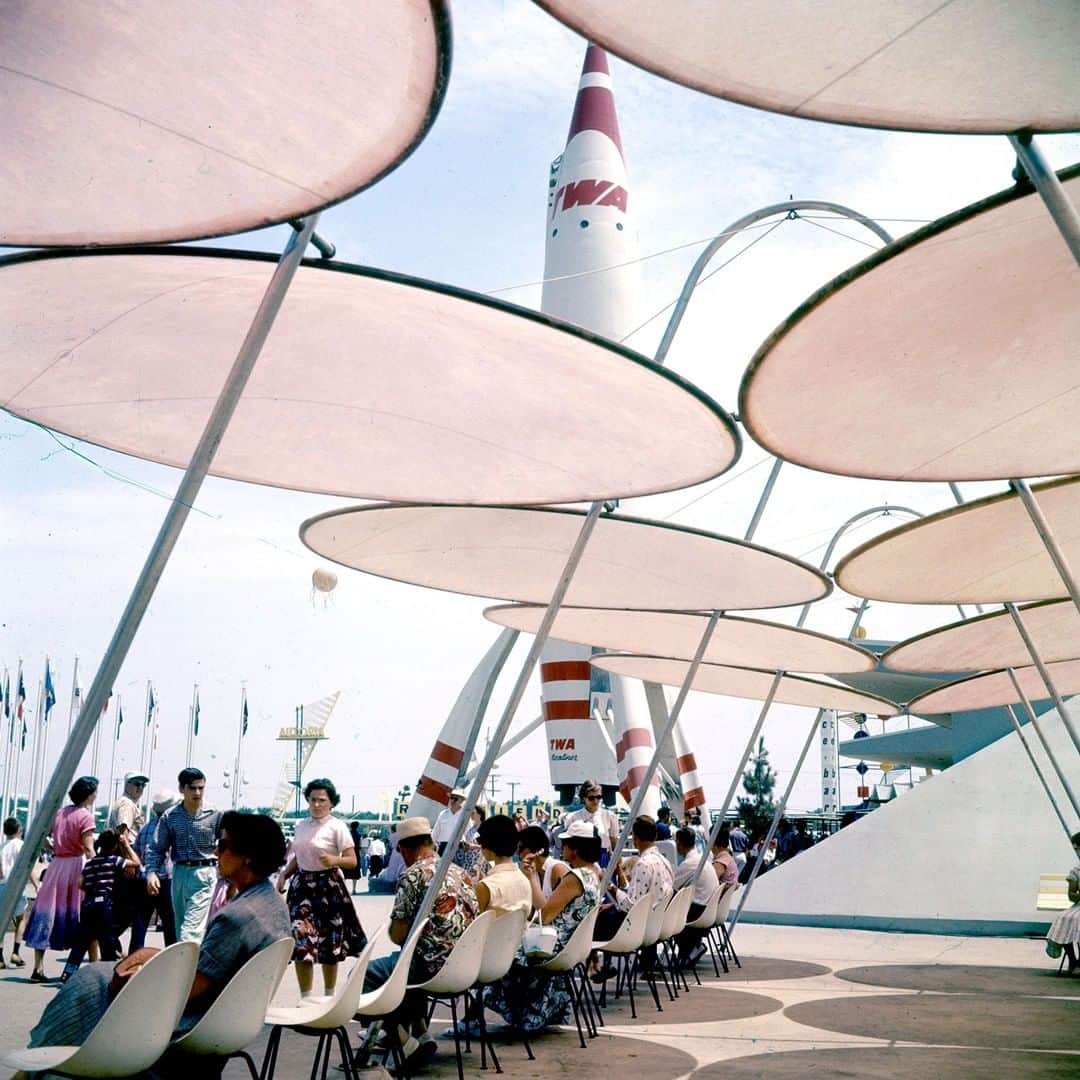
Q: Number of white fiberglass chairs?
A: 12